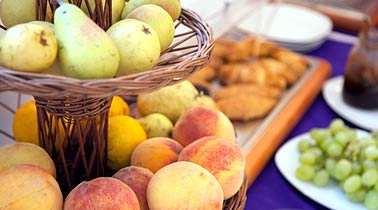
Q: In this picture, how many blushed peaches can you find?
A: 8